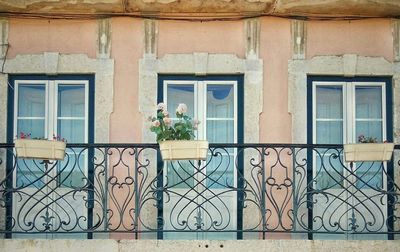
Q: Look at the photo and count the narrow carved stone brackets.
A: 6